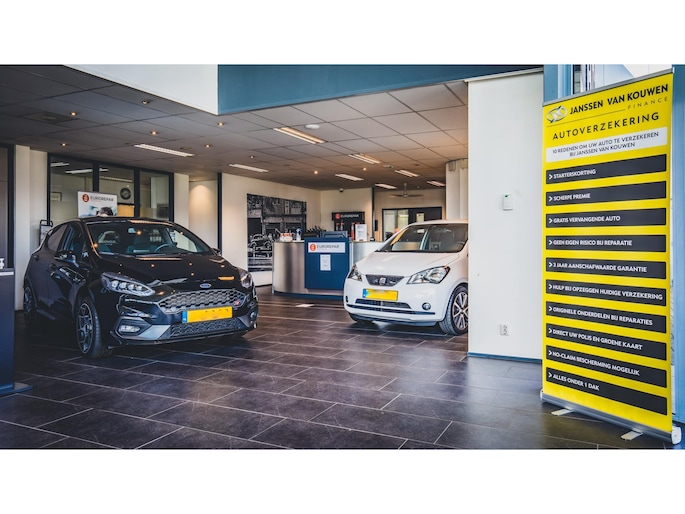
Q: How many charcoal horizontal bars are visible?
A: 10